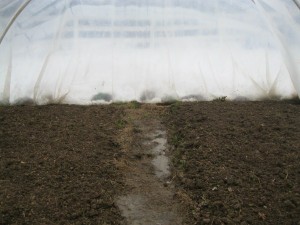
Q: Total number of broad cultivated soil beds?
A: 2